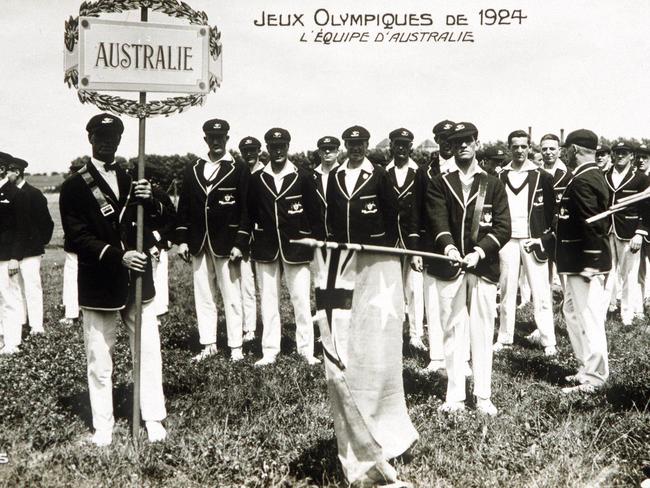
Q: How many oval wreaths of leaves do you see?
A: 1